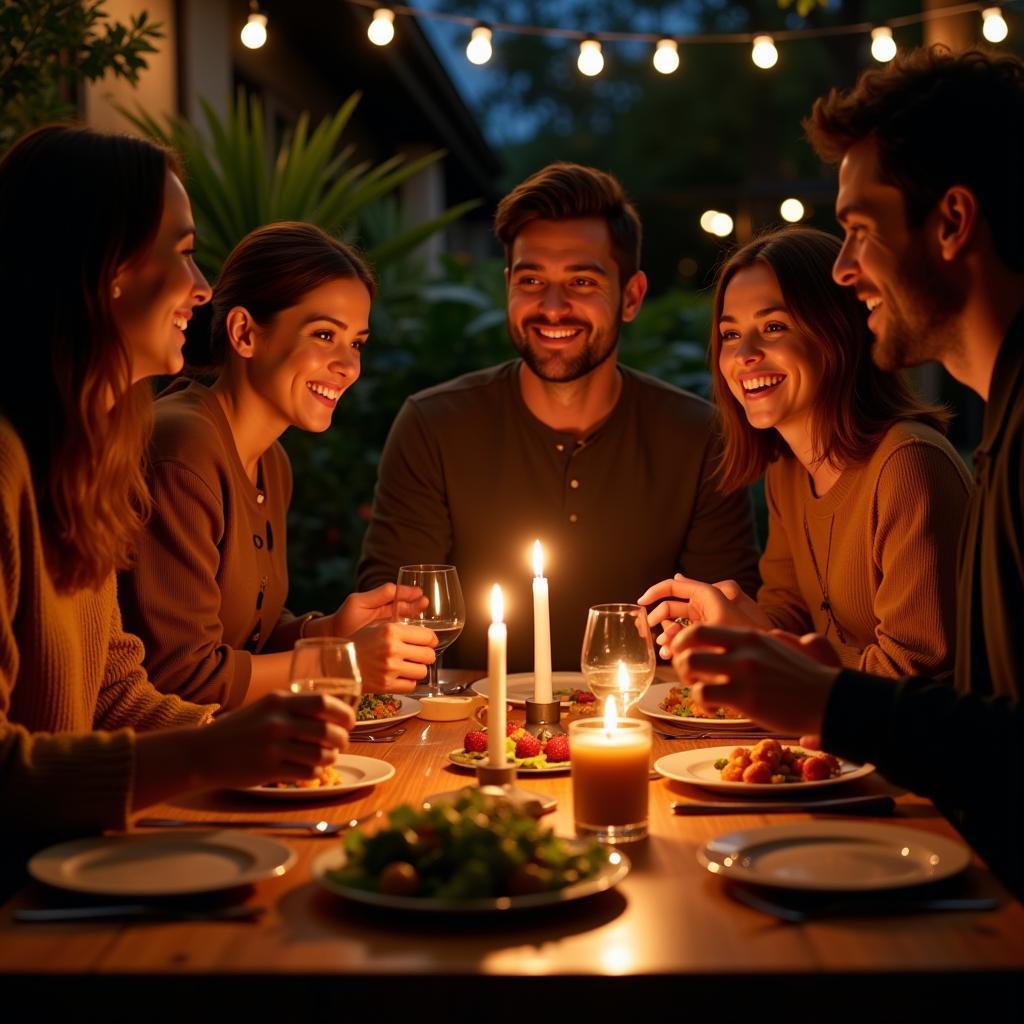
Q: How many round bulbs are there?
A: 11